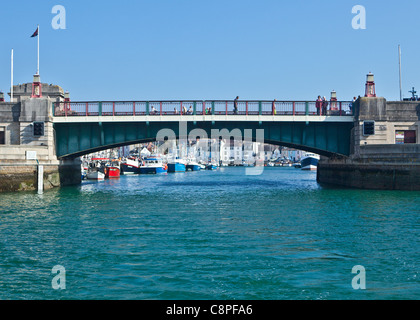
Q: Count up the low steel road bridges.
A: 1